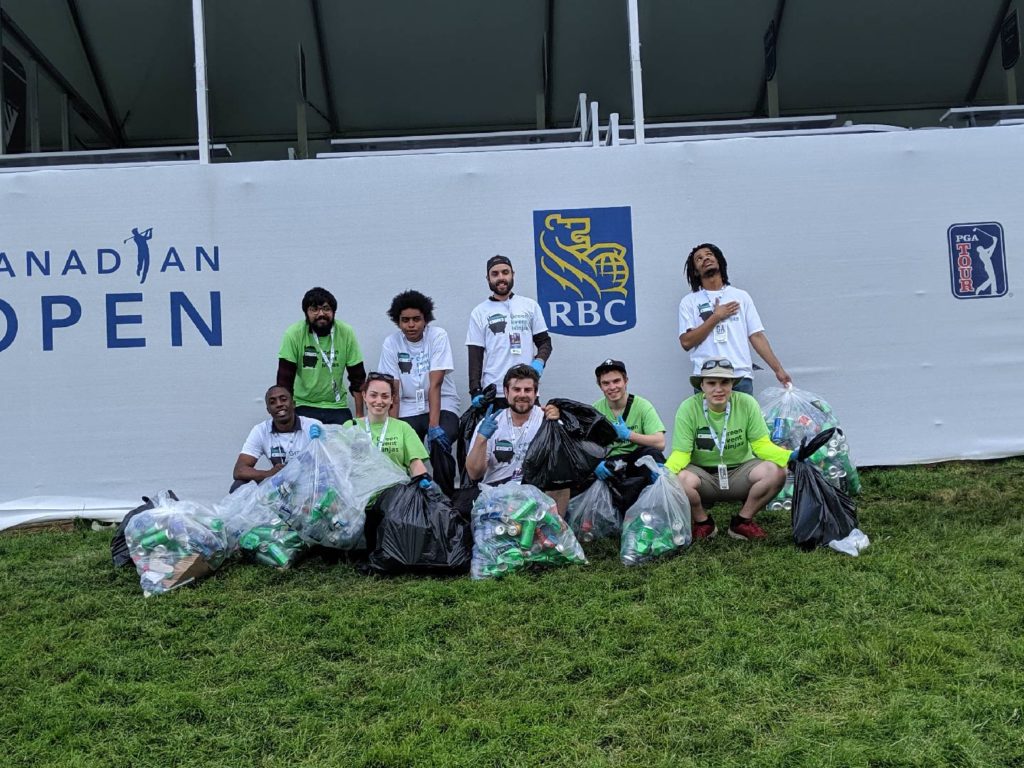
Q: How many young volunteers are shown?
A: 9